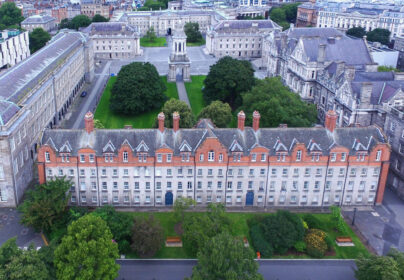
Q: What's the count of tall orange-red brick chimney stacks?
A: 6